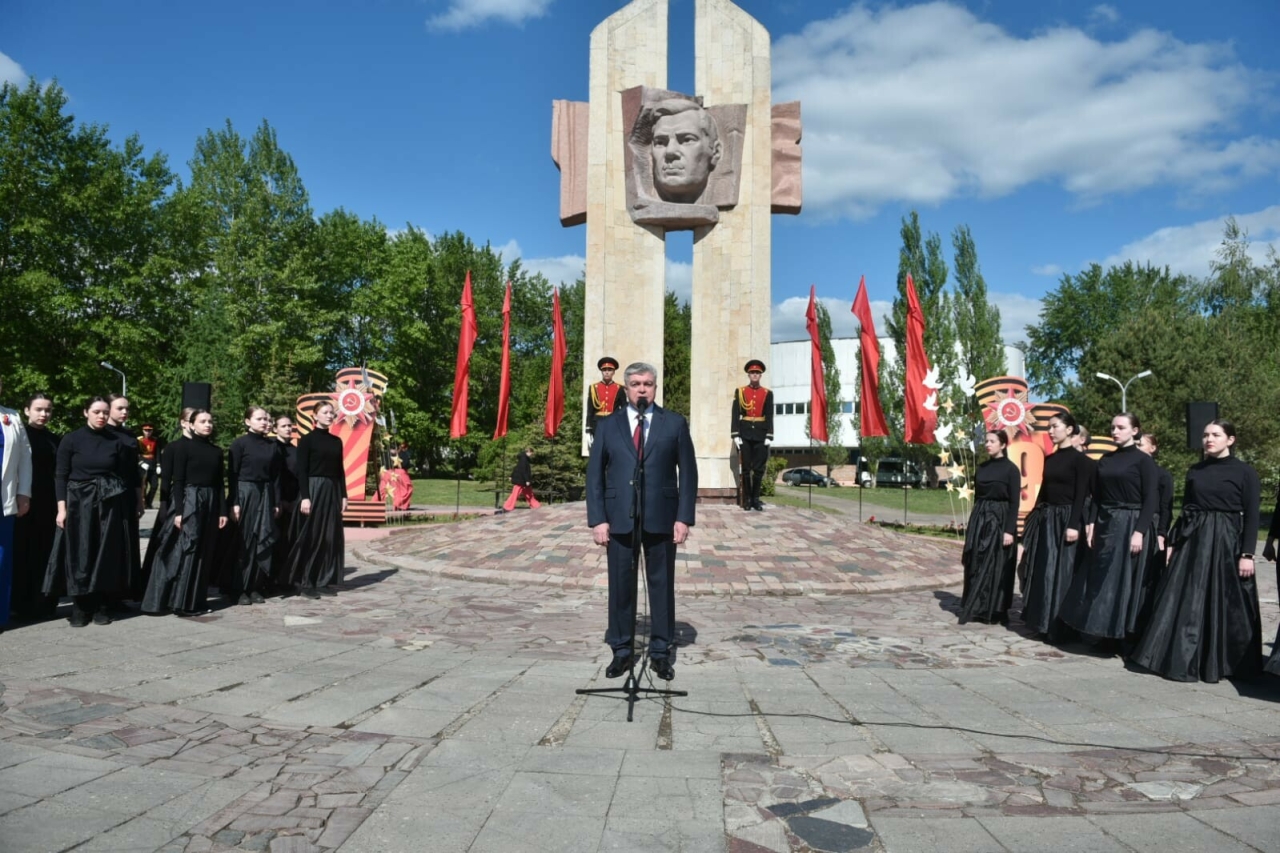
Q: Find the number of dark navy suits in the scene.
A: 1